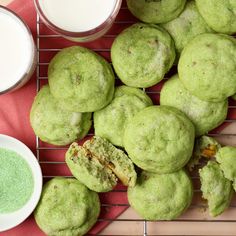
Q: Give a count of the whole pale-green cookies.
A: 12